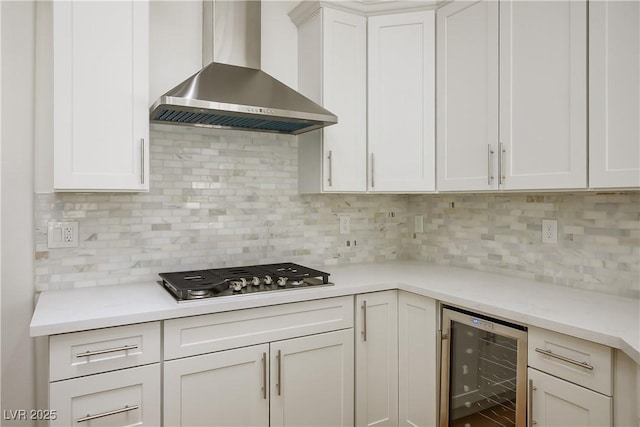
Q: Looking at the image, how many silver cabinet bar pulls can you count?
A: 12